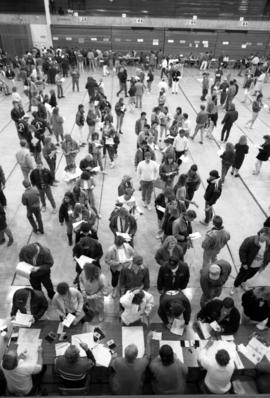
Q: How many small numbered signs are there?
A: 4